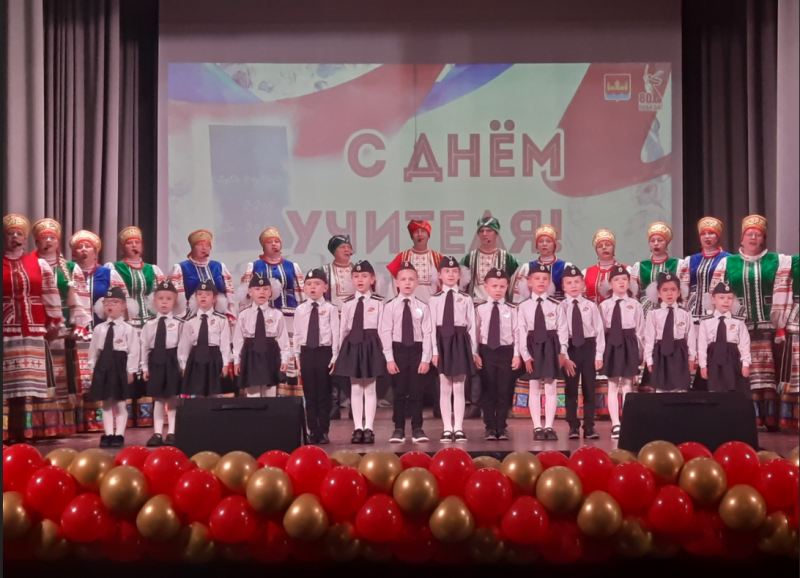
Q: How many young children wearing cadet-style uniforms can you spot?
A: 14